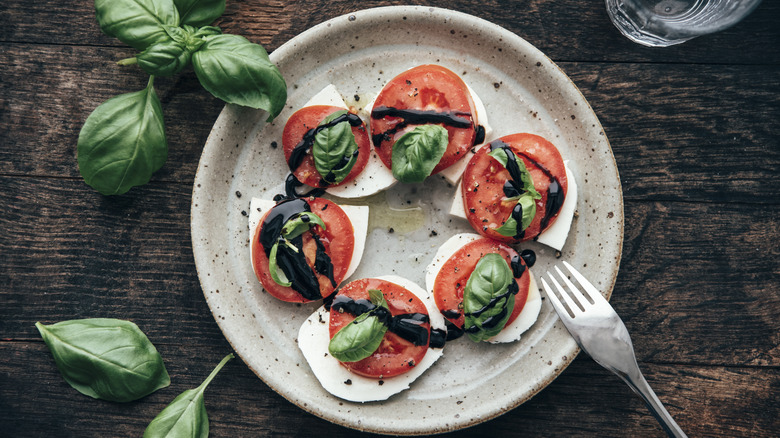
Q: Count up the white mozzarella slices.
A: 6